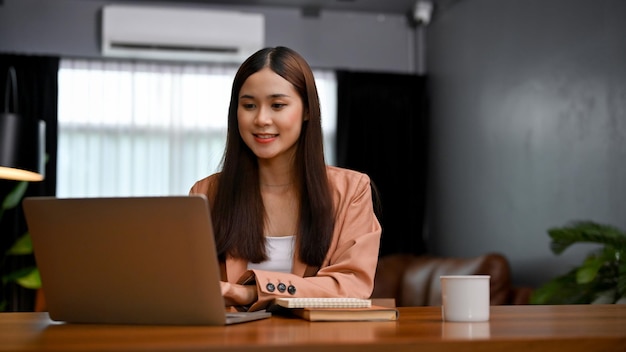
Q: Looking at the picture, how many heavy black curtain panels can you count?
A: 2